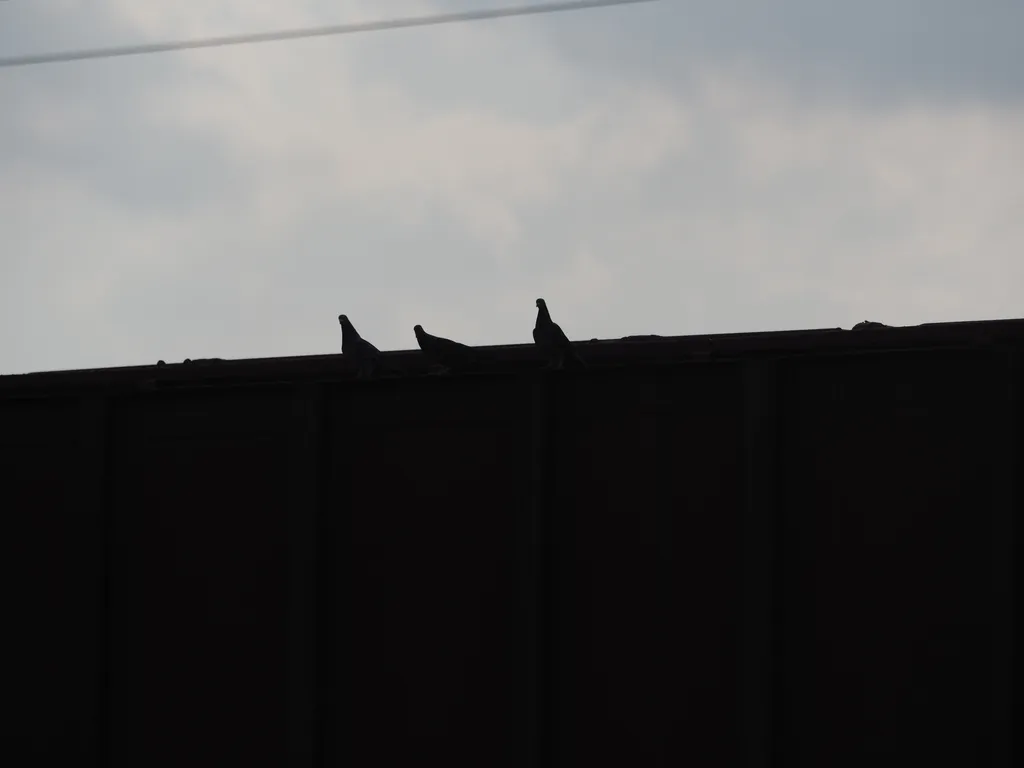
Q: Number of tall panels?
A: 5